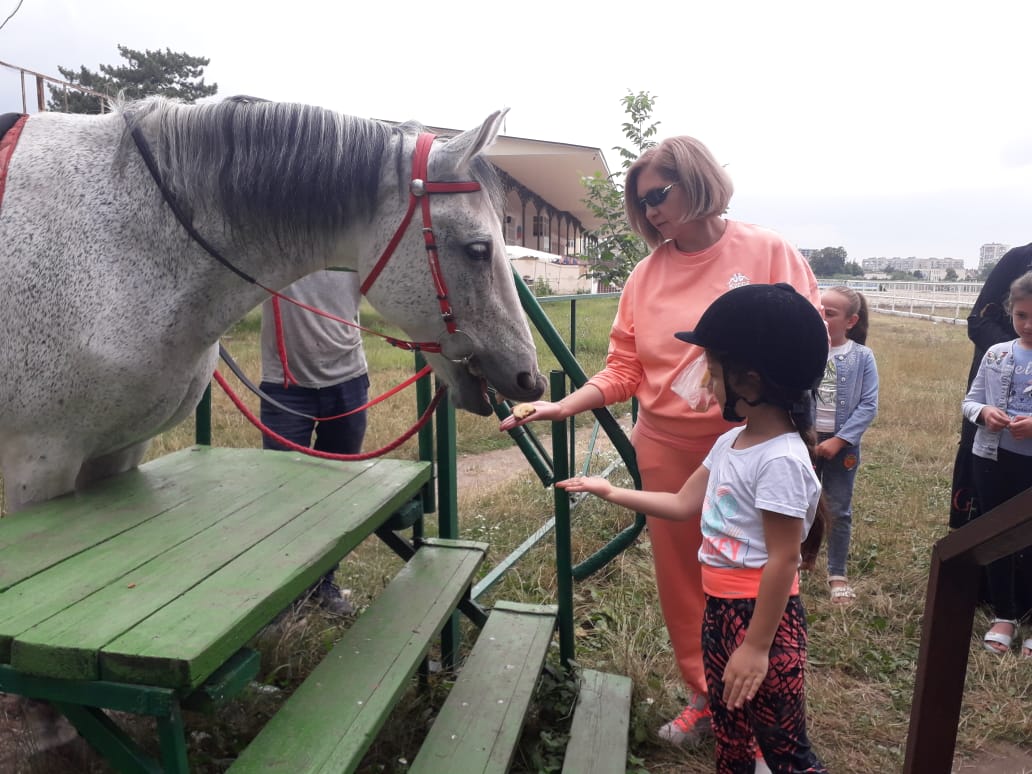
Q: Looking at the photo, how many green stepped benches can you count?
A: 3